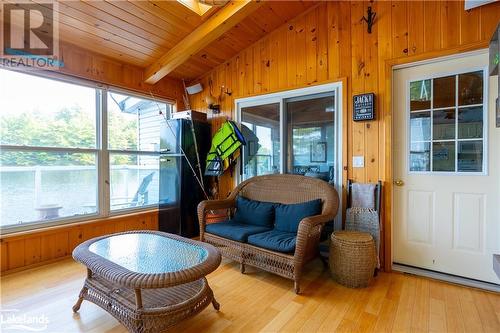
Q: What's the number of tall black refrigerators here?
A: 1